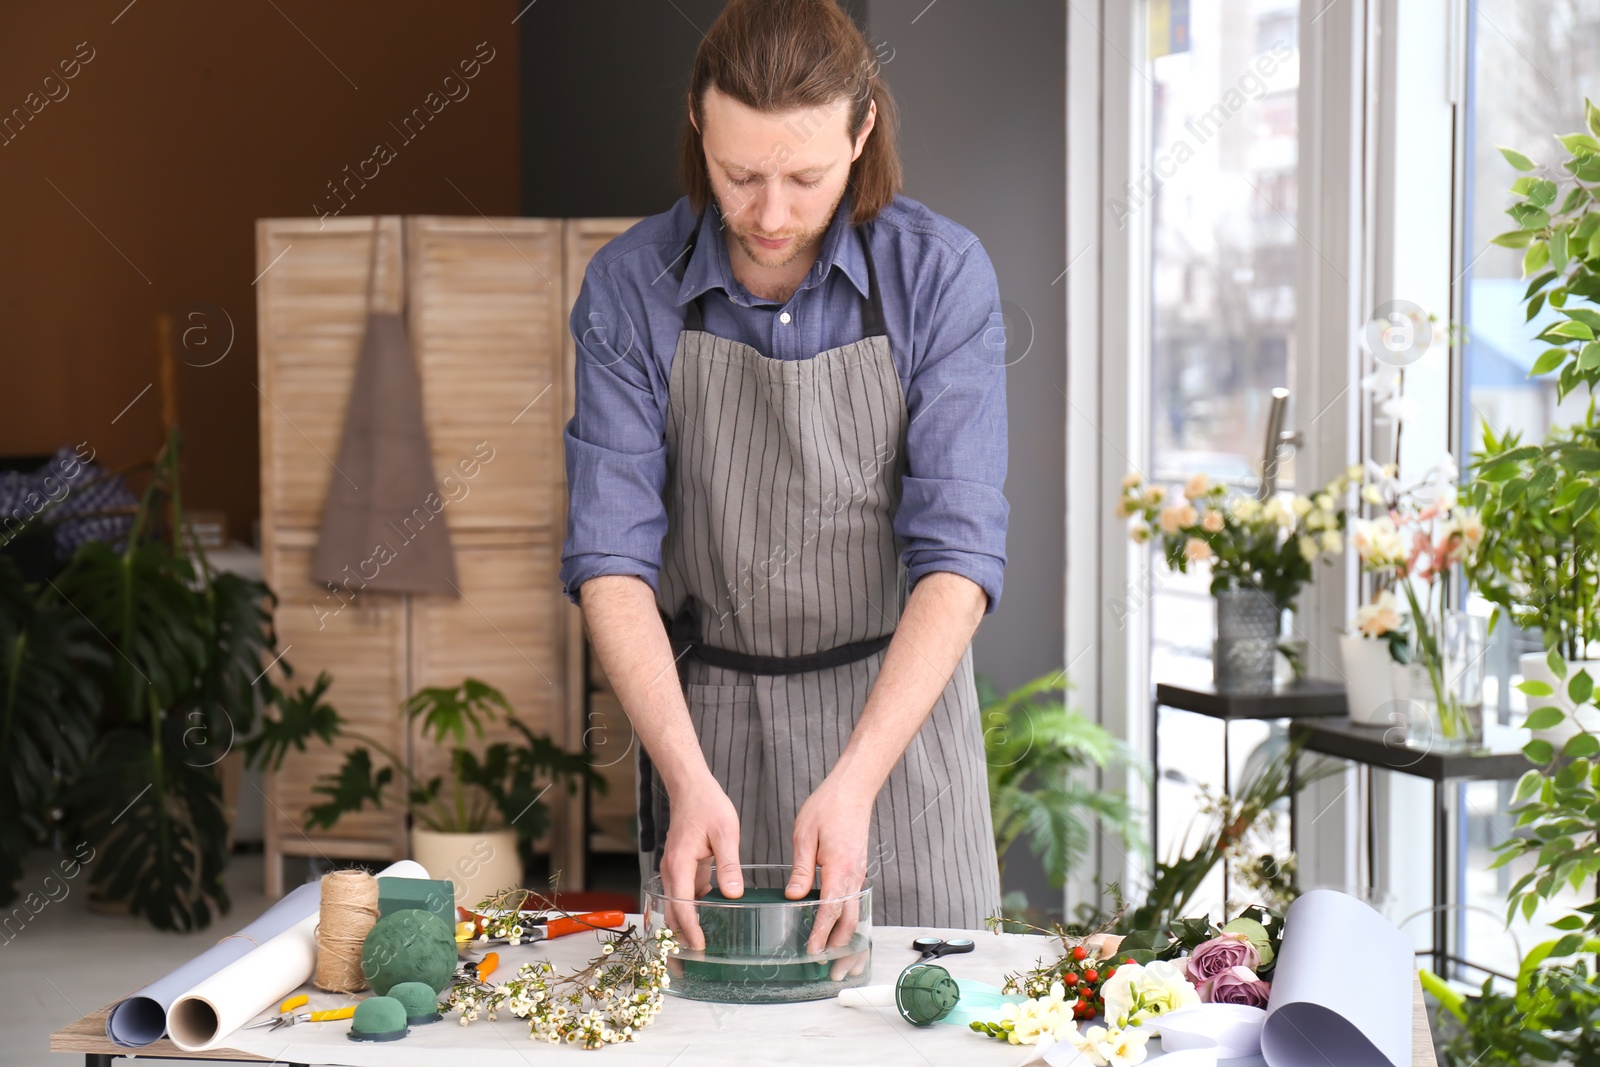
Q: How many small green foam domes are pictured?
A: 2